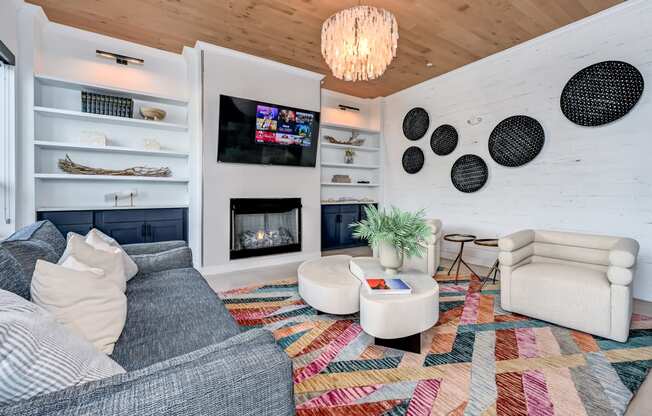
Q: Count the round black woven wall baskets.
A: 6